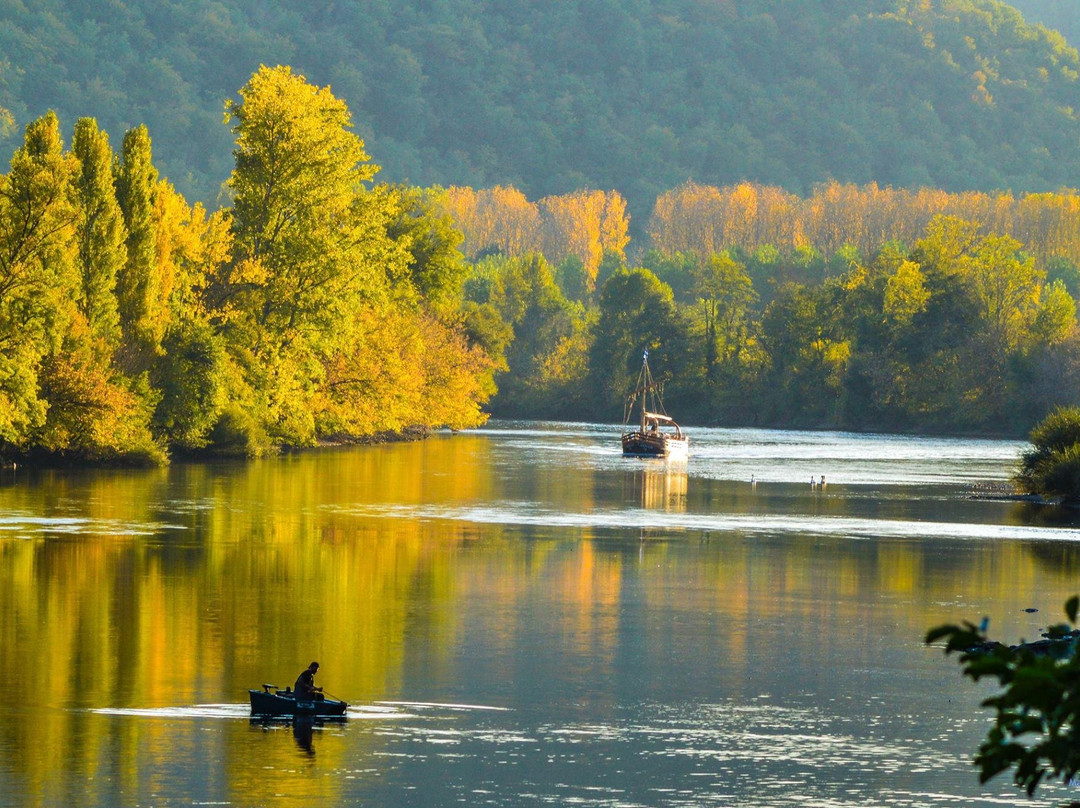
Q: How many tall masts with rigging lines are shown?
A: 1